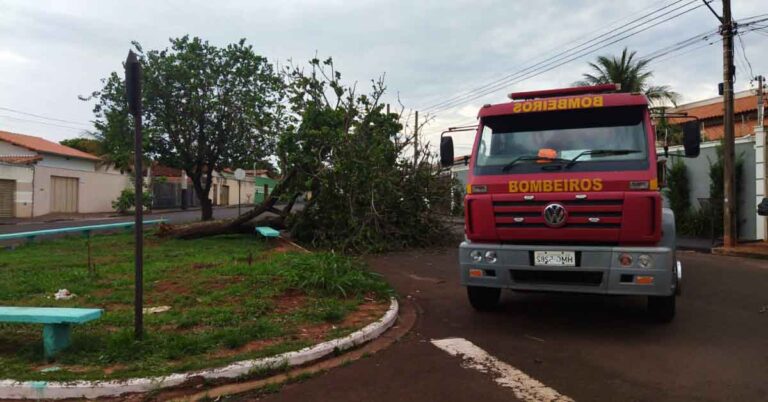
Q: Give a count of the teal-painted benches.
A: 3